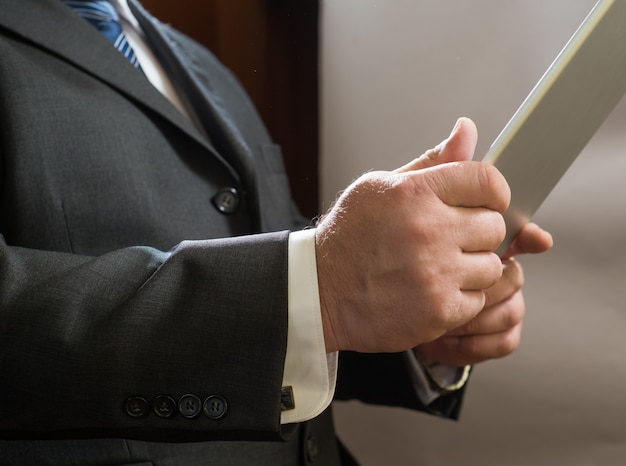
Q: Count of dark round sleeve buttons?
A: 4